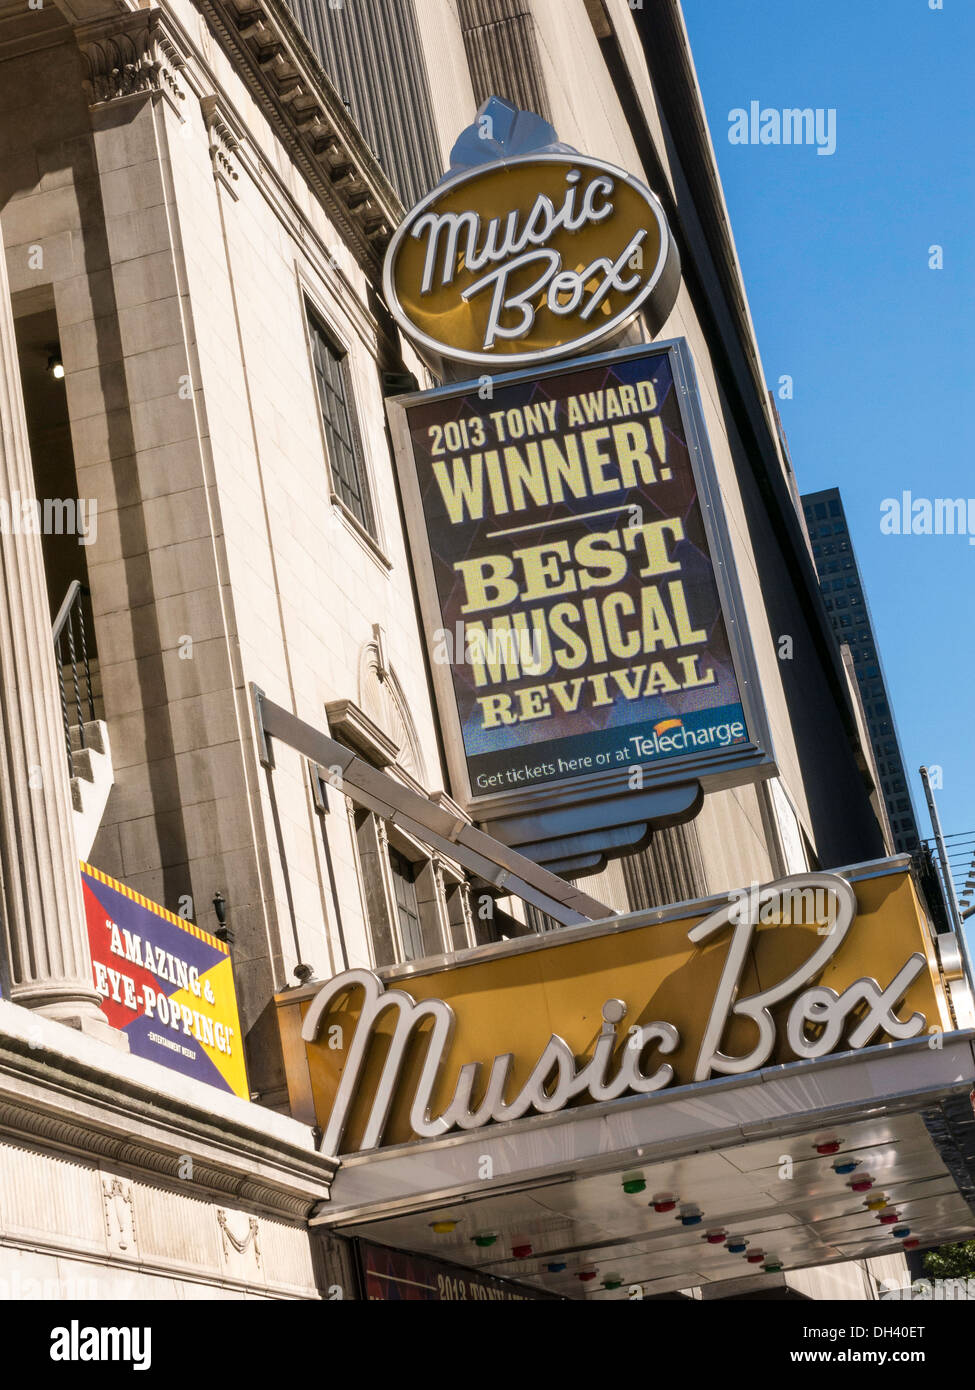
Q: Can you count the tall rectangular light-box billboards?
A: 1